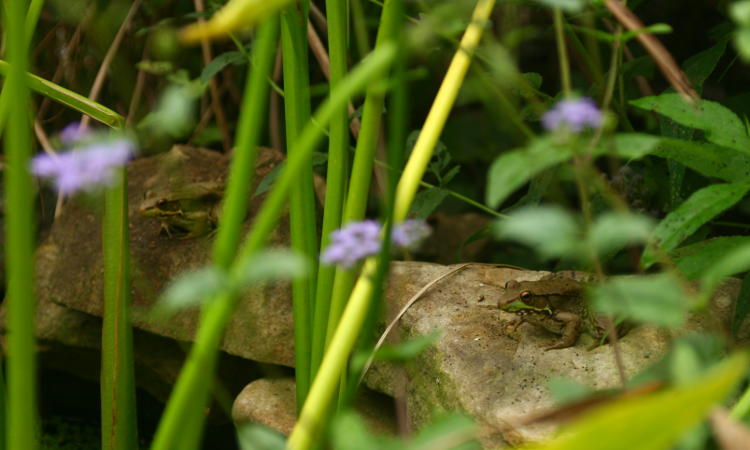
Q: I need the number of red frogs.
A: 0